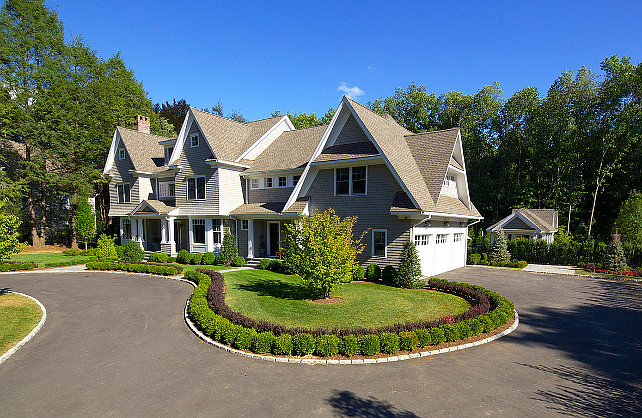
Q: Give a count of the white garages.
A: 3